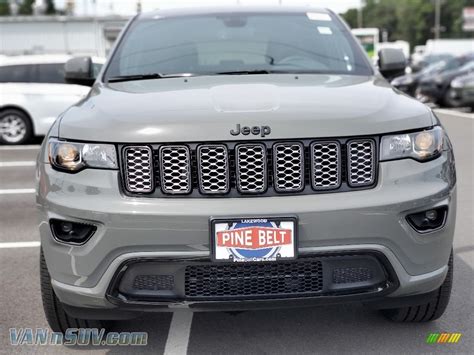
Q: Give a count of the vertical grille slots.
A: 7